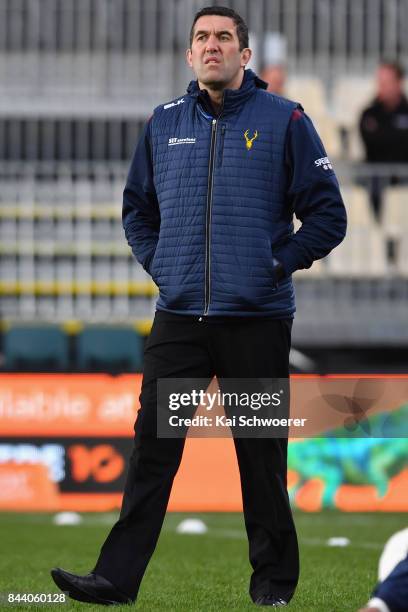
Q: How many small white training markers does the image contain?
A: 3